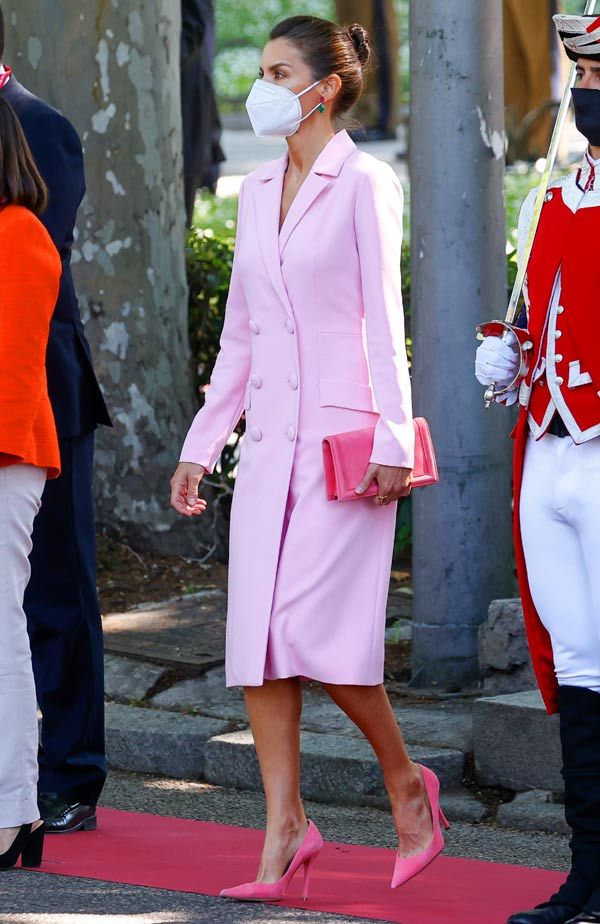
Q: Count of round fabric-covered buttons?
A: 6